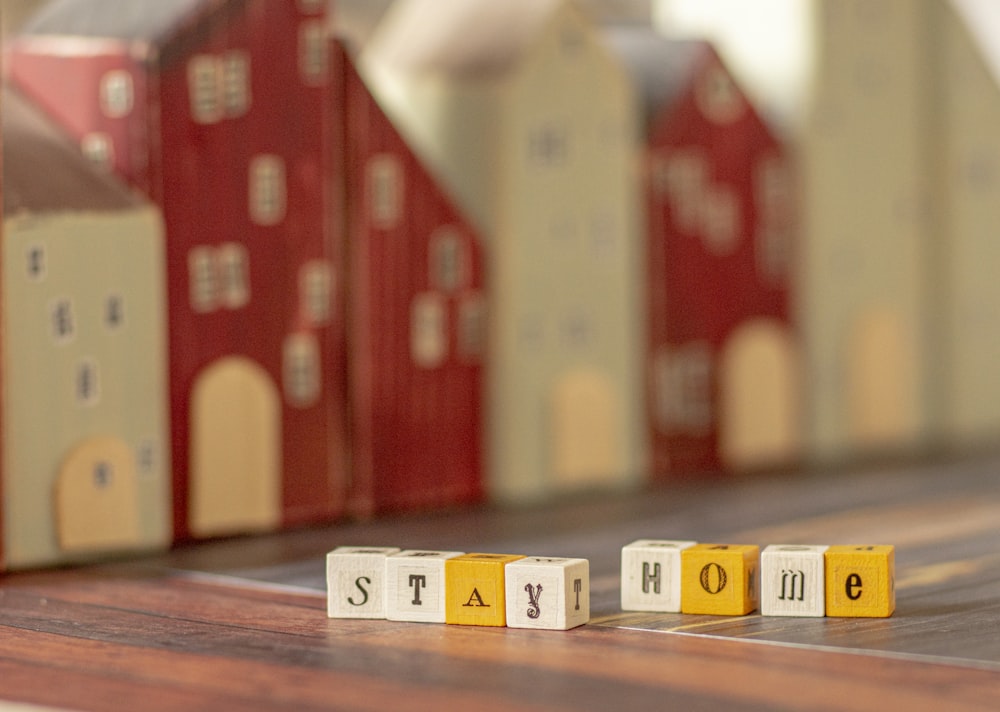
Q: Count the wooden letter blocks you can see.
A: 8